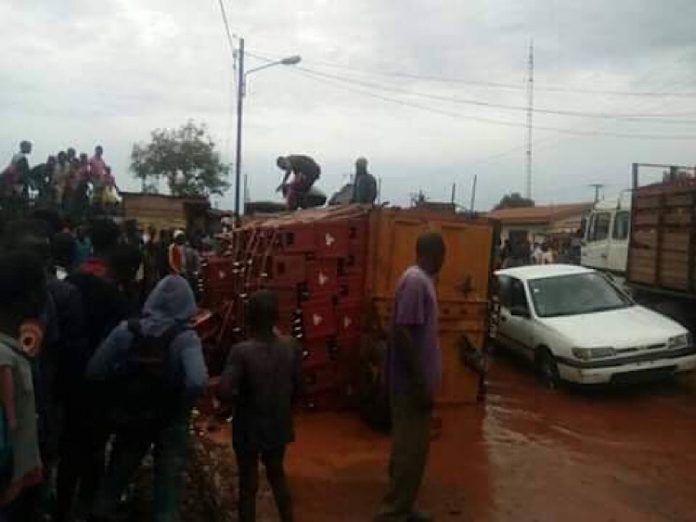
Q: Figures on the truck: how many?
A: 2